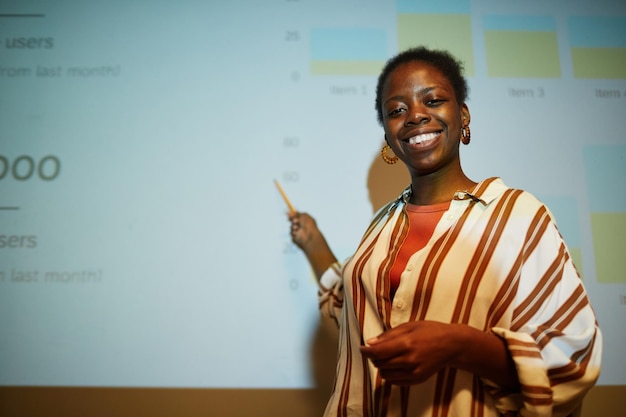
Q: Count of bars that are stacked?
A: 6